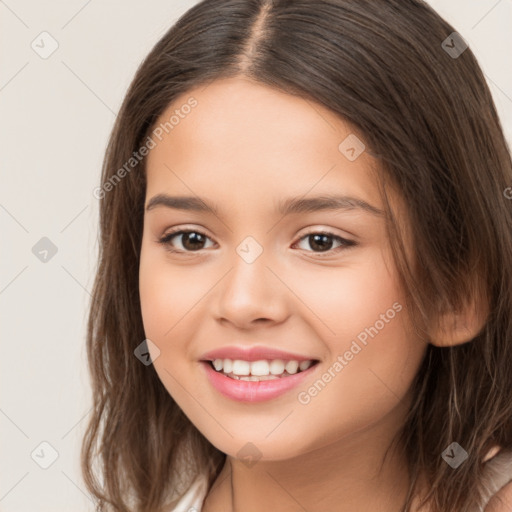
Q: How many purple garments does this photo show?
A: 0